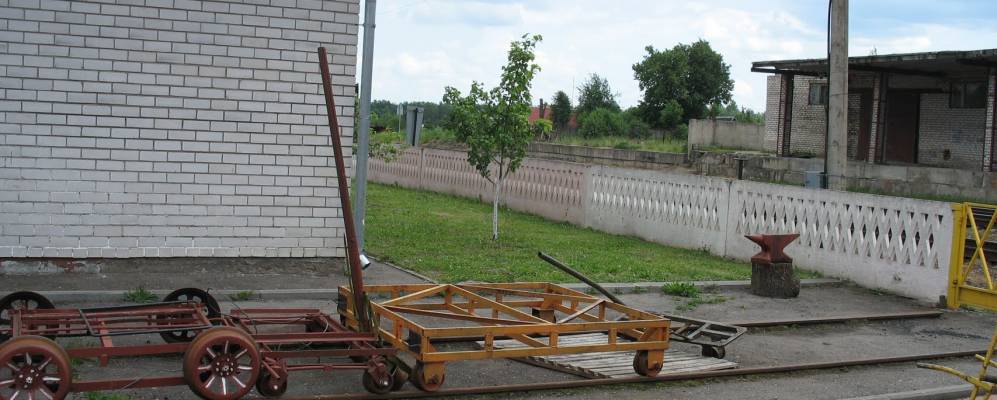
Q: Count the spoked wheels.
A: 4